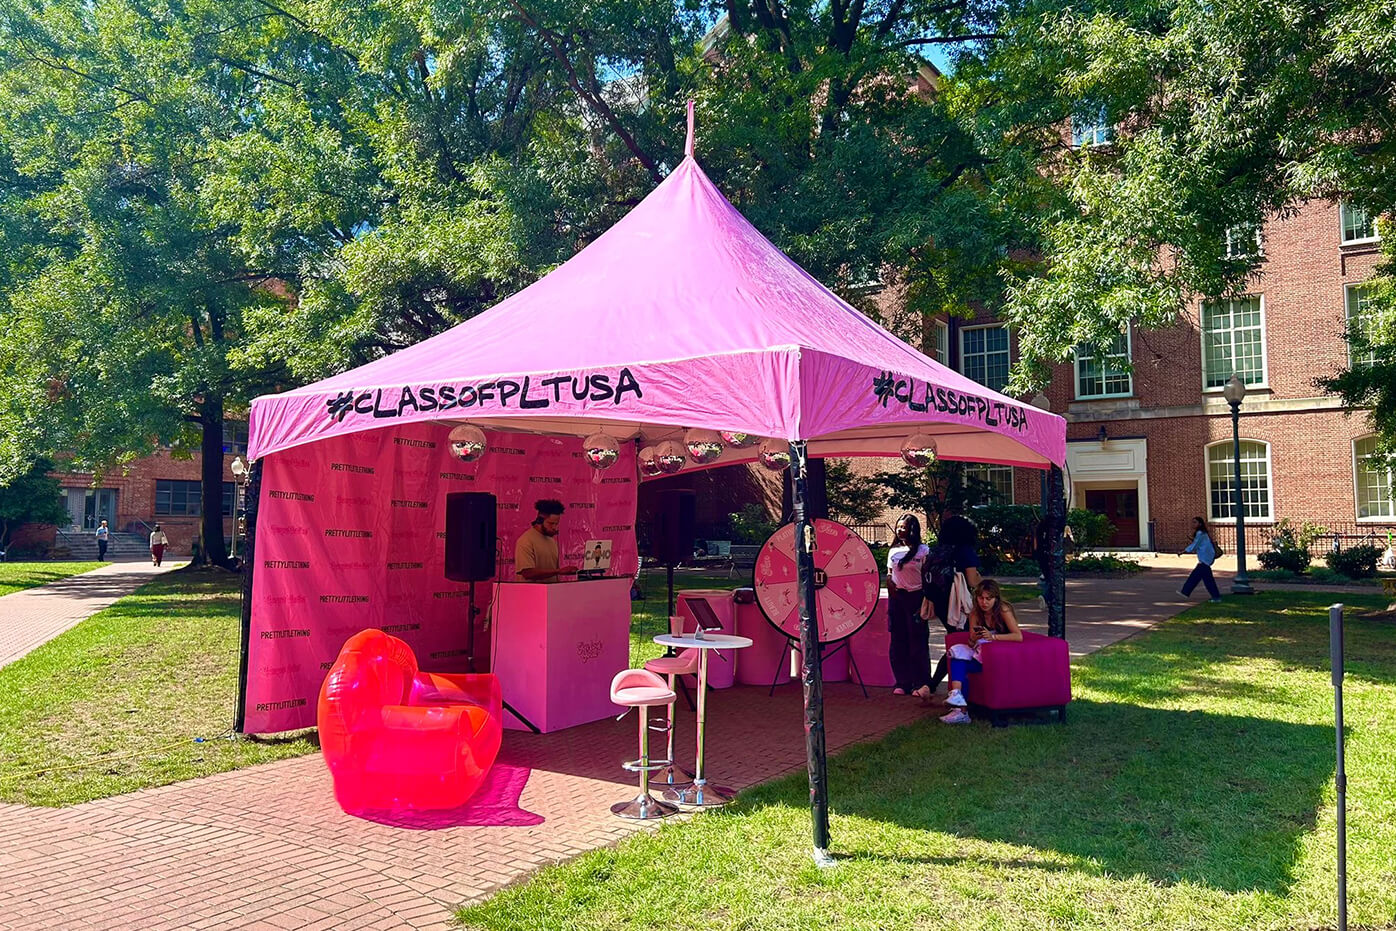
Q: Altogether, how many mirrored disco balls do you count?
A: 8